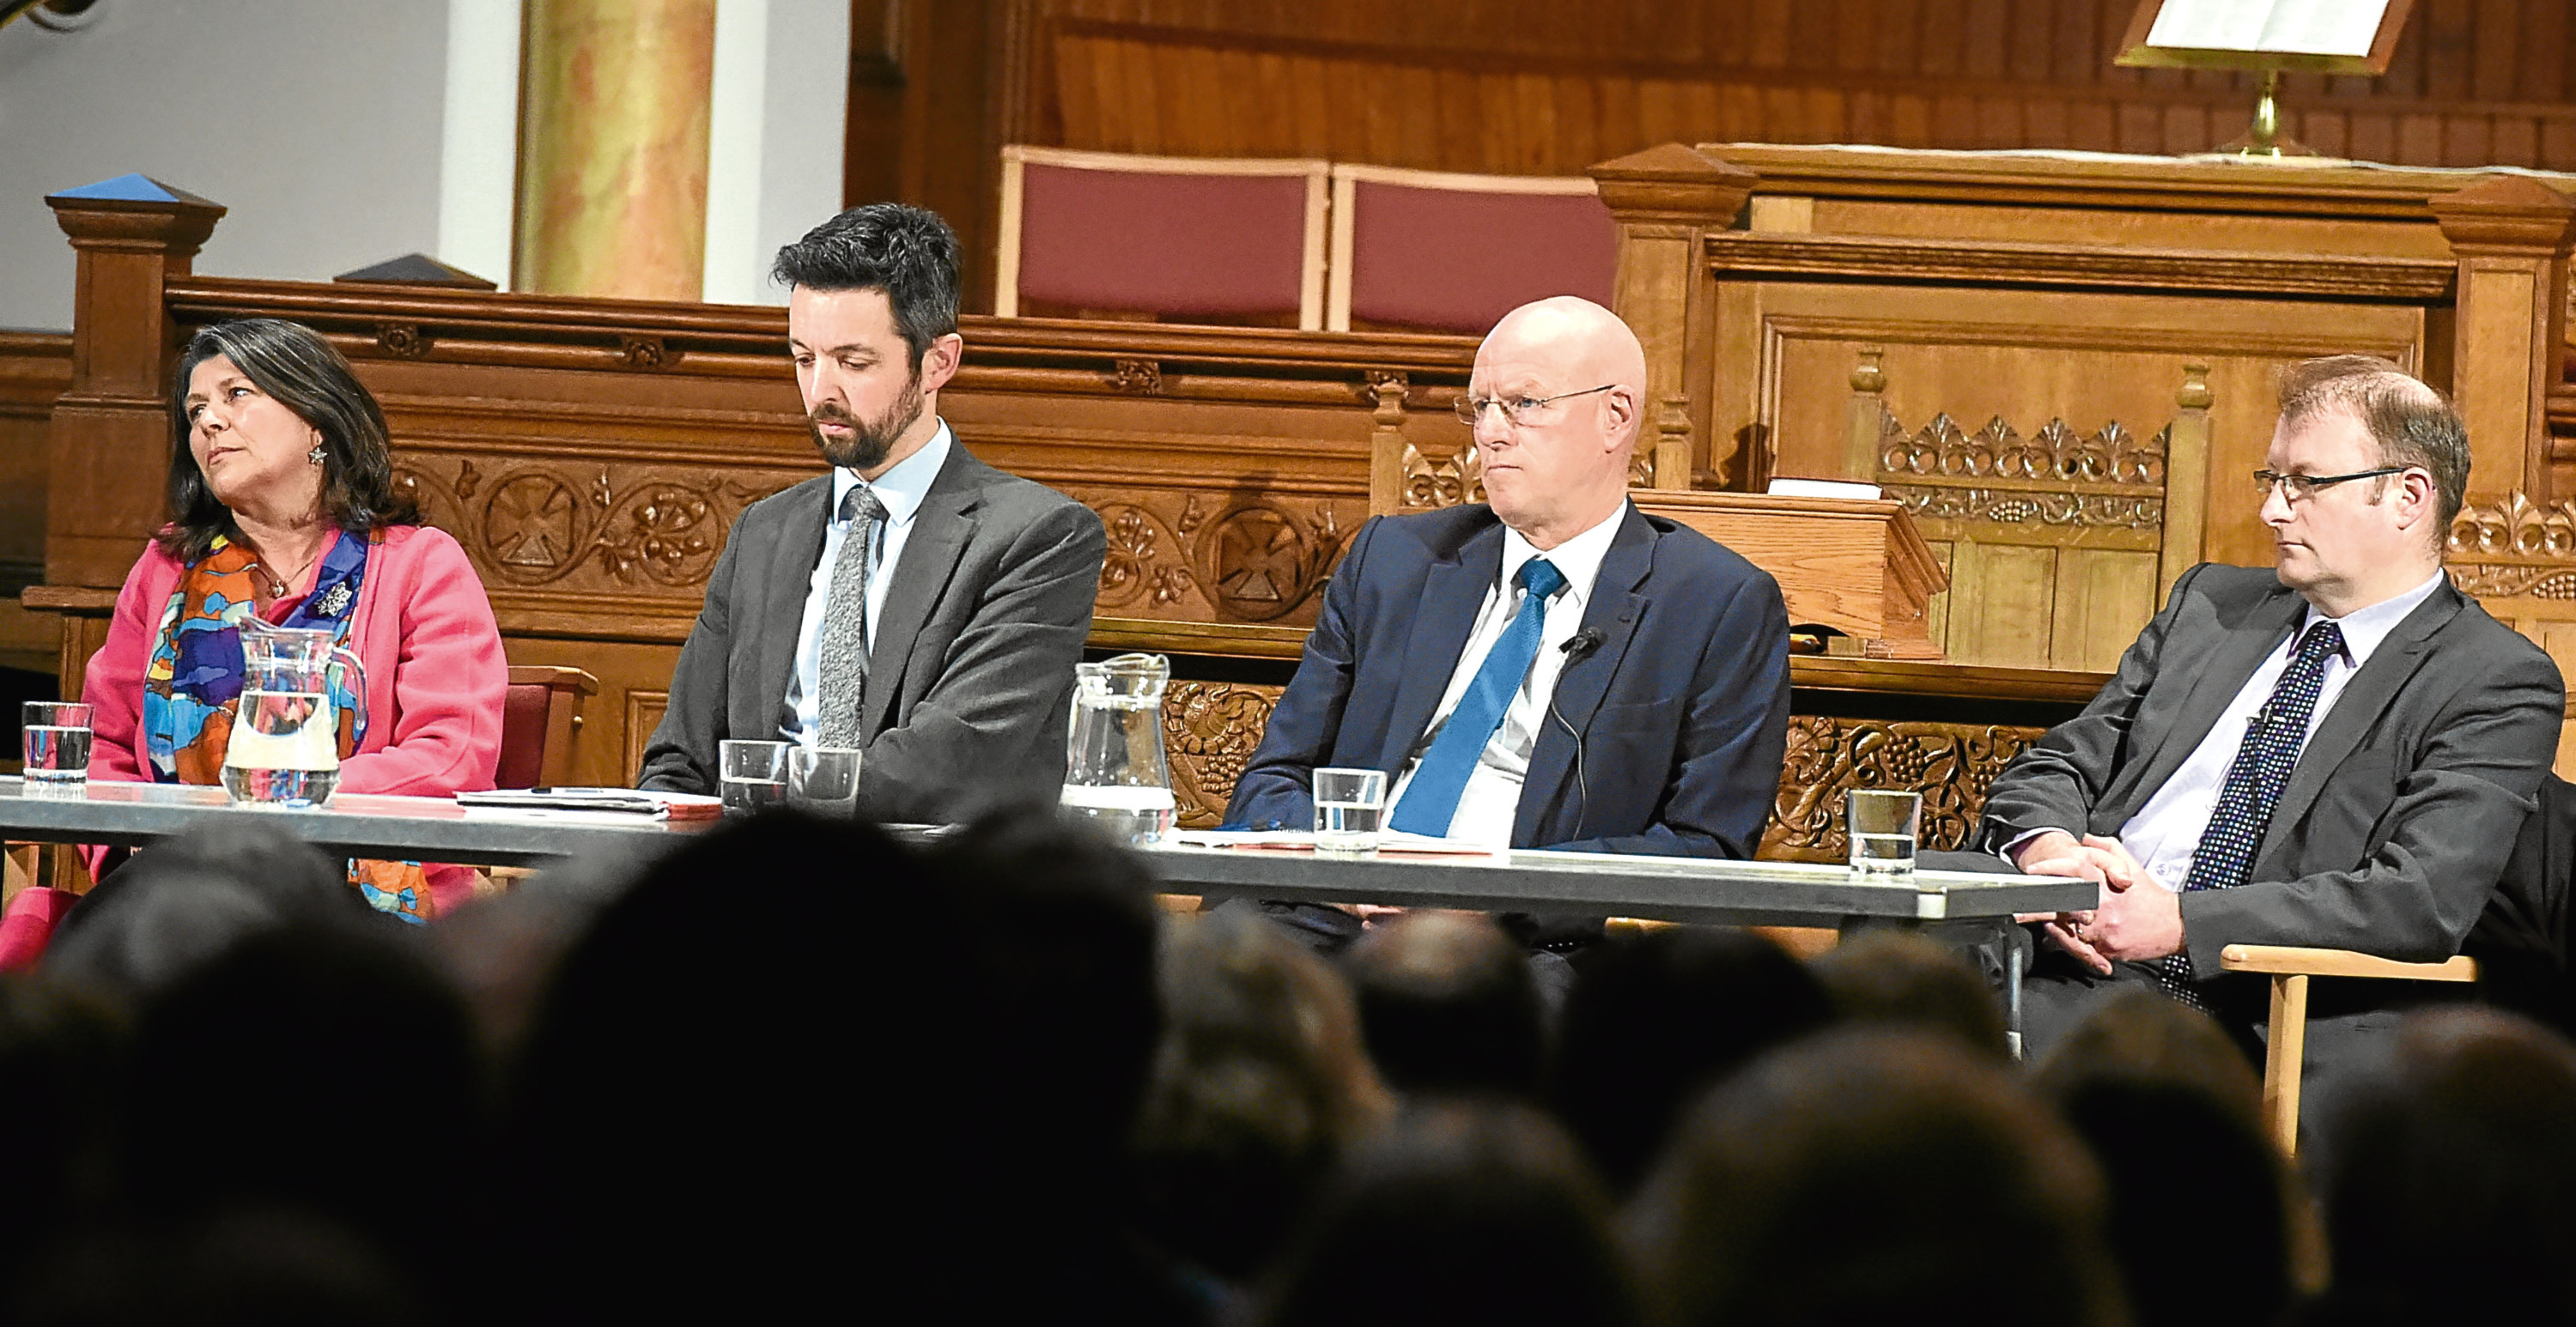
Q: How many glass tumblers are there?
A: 5